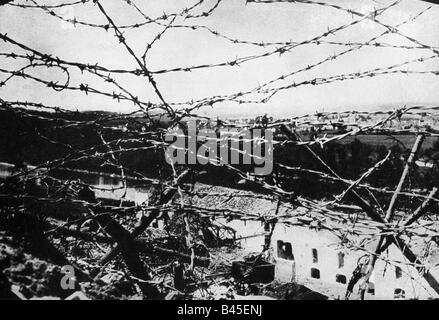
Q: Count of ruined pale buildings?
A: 1